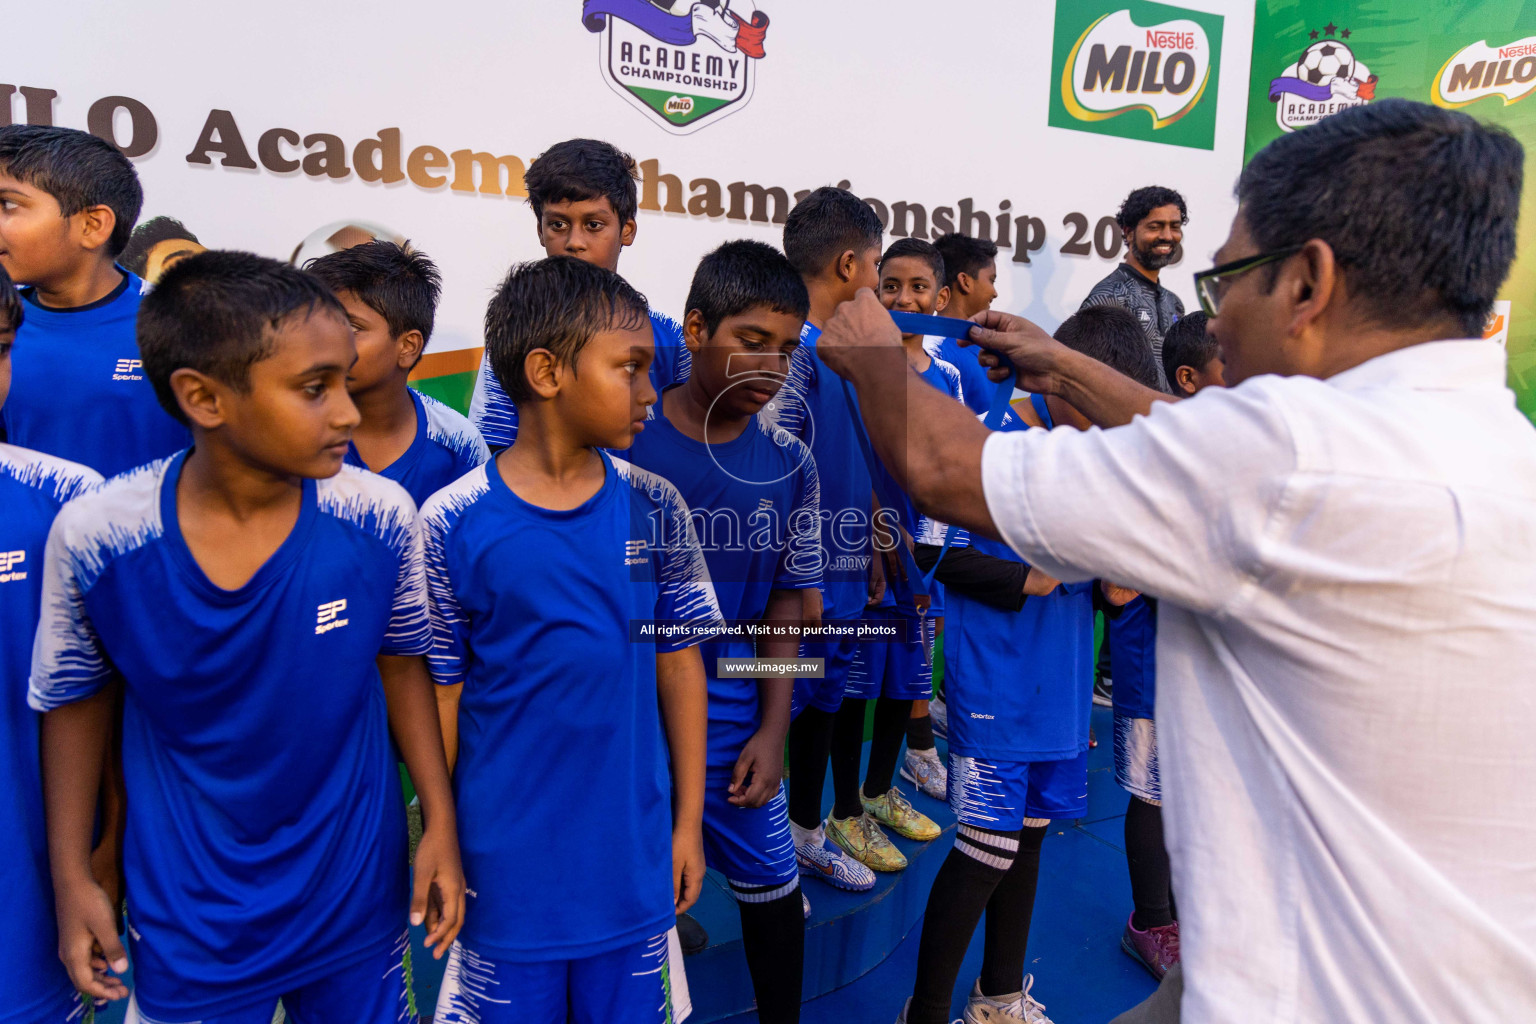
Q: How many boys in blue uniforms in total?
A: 12